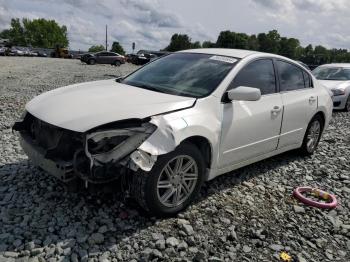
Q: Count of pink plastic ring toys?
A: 1